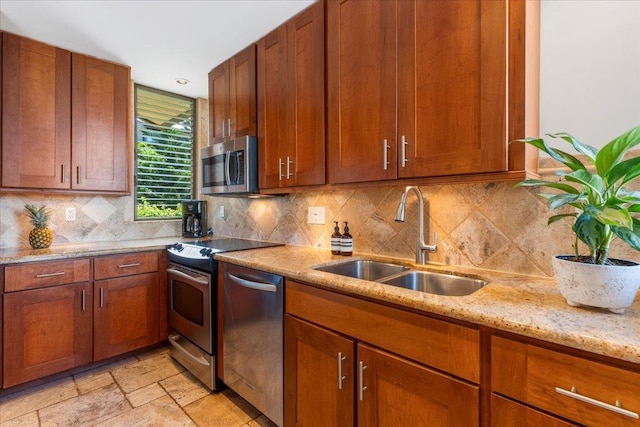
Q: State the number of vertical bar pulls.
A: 12